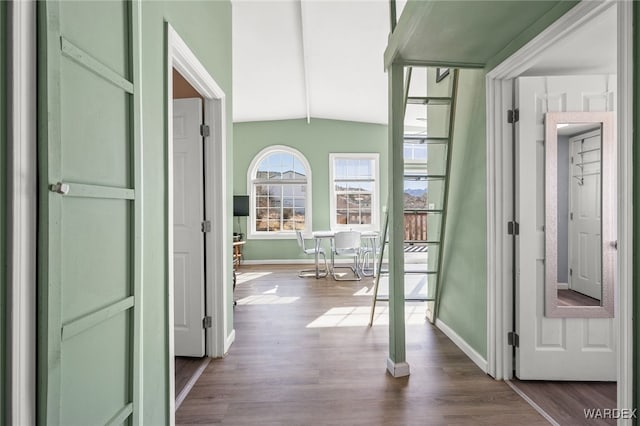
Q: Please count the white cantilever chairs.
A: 3